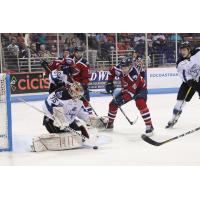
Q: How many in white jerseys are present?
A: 3